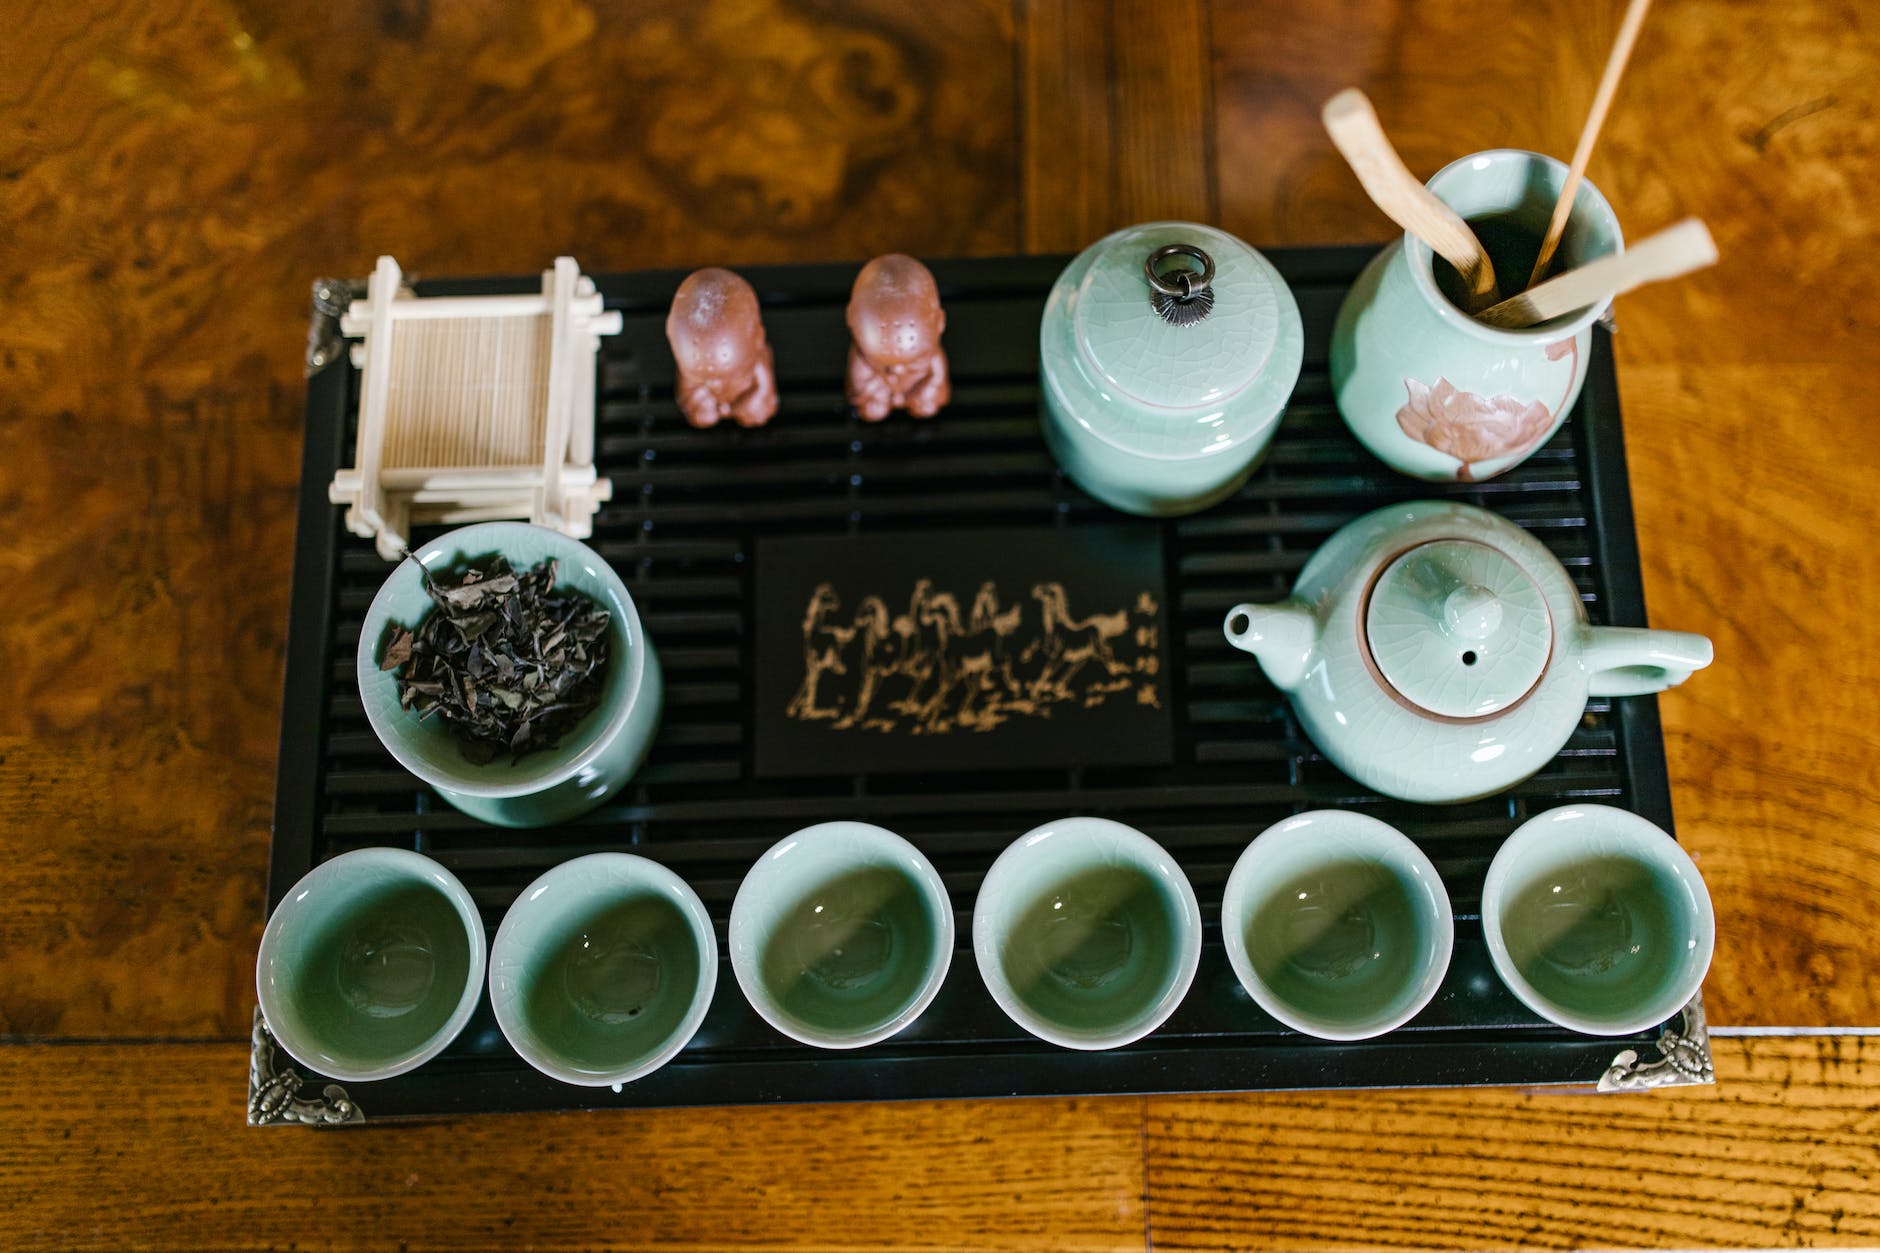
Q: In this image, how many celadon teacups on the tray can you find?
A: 6